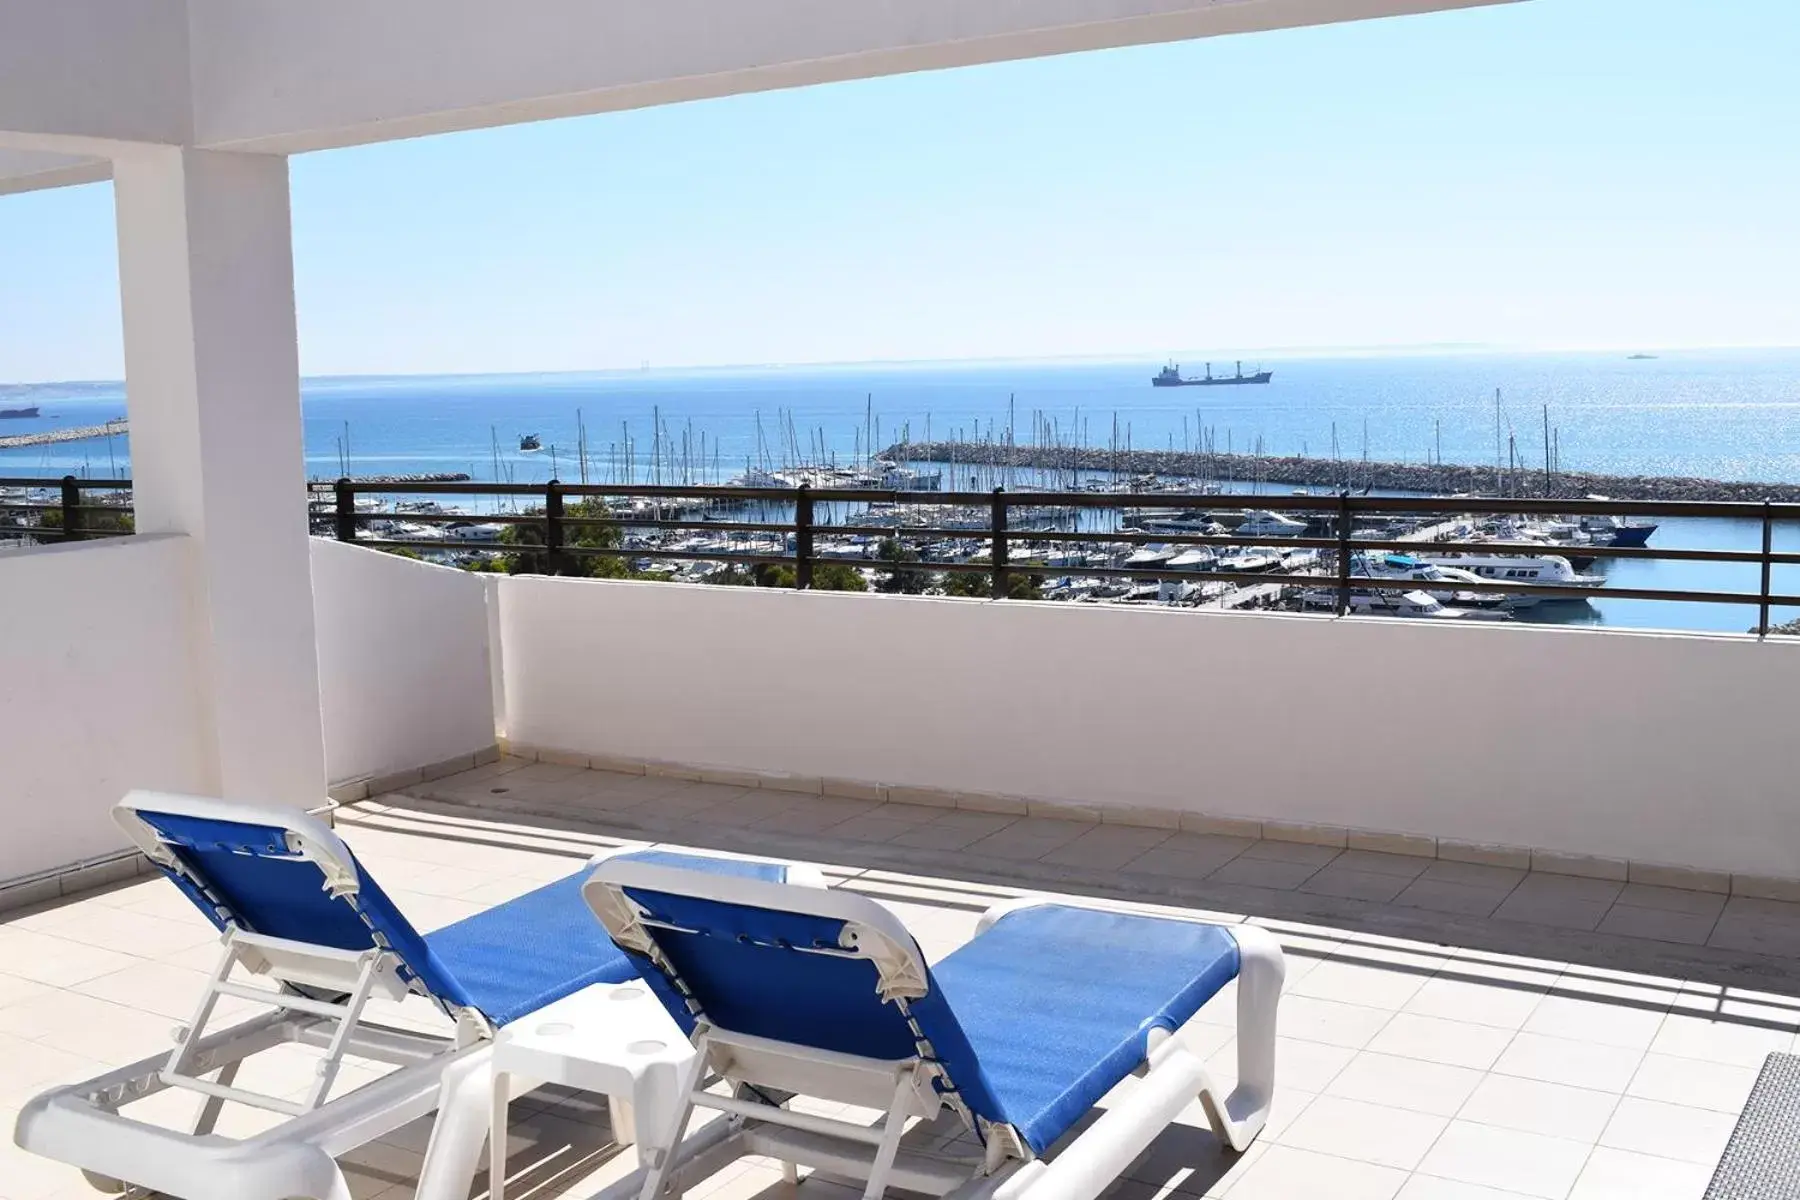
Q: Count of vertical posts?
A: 7